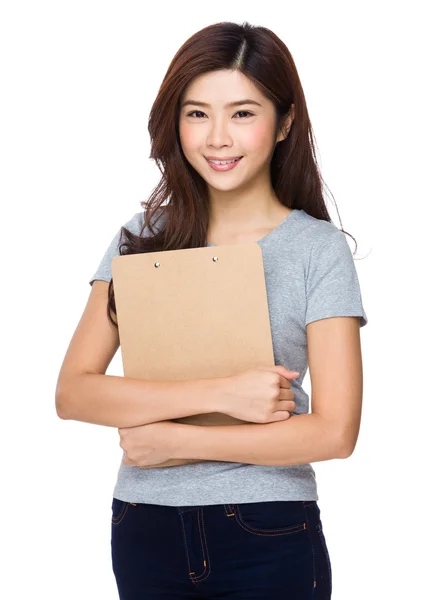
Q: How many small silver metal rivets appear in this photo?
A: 2